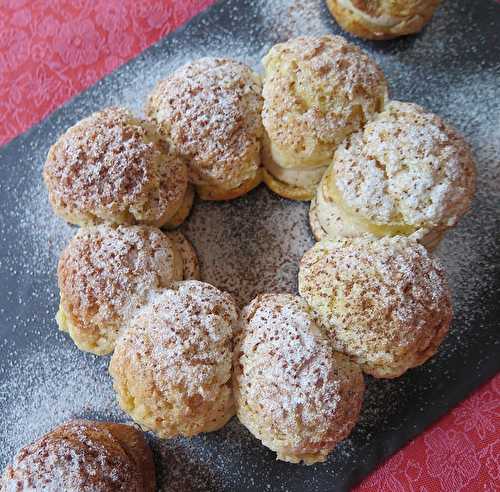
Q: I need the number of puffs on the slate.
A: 10